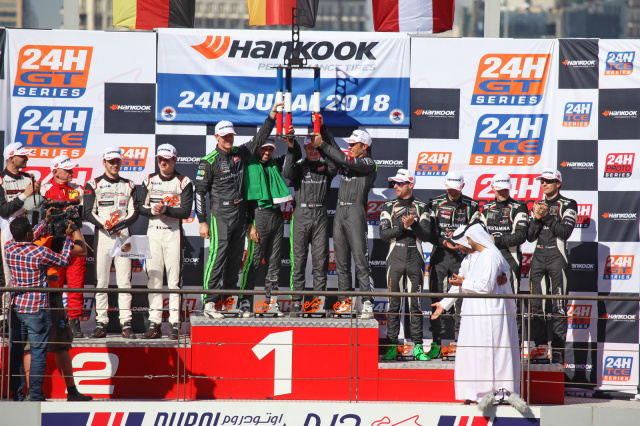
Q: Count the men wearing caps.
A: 12